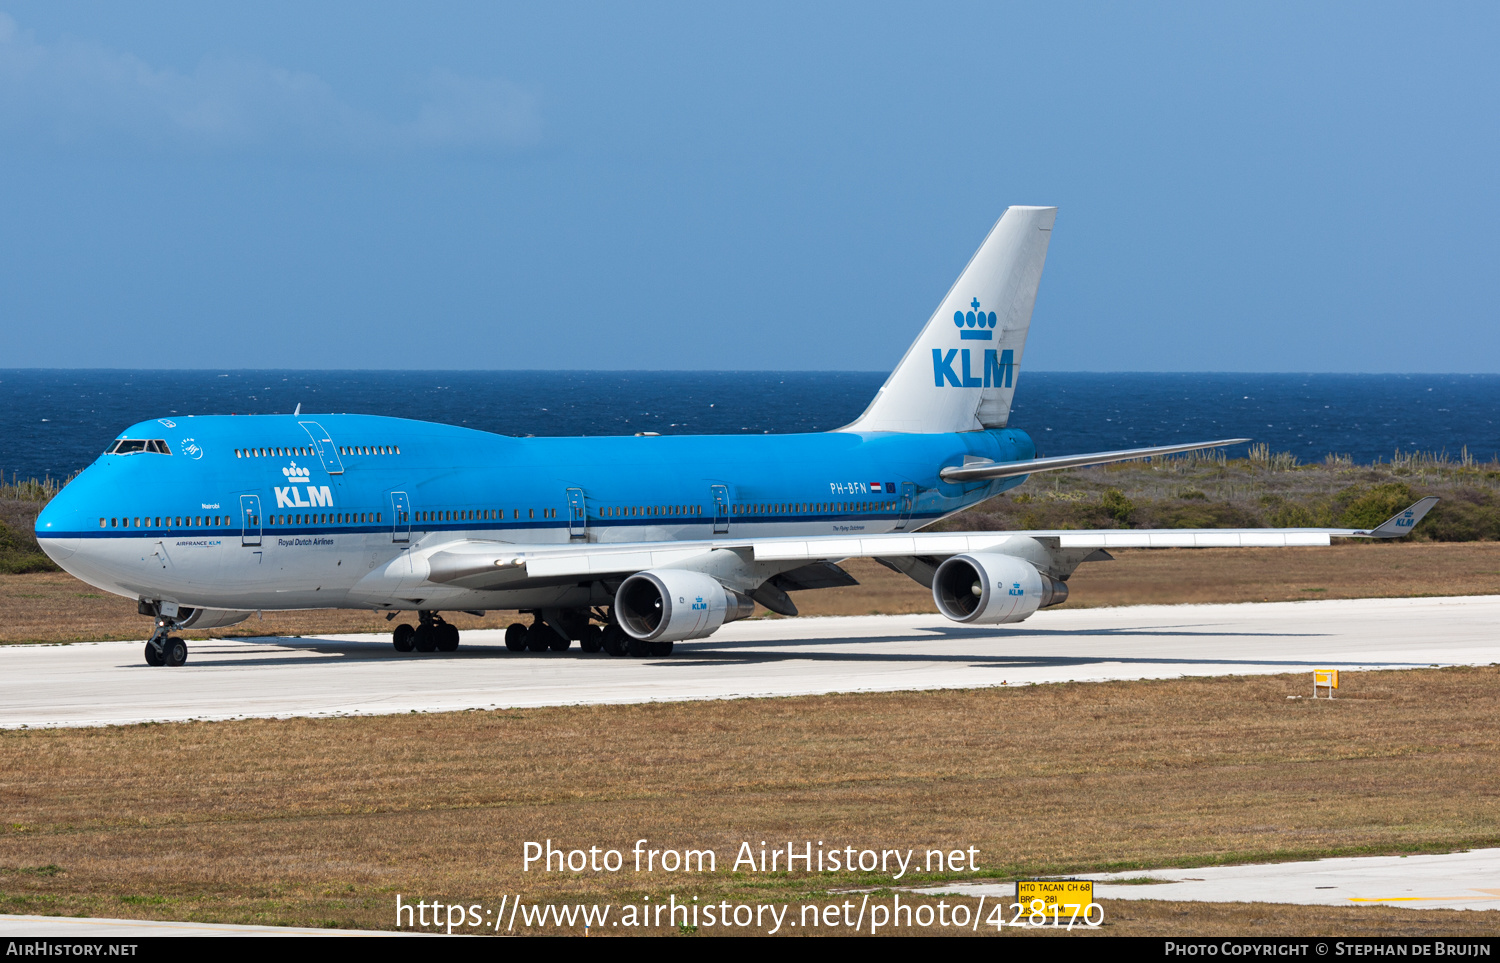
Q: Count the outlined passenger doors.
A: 6